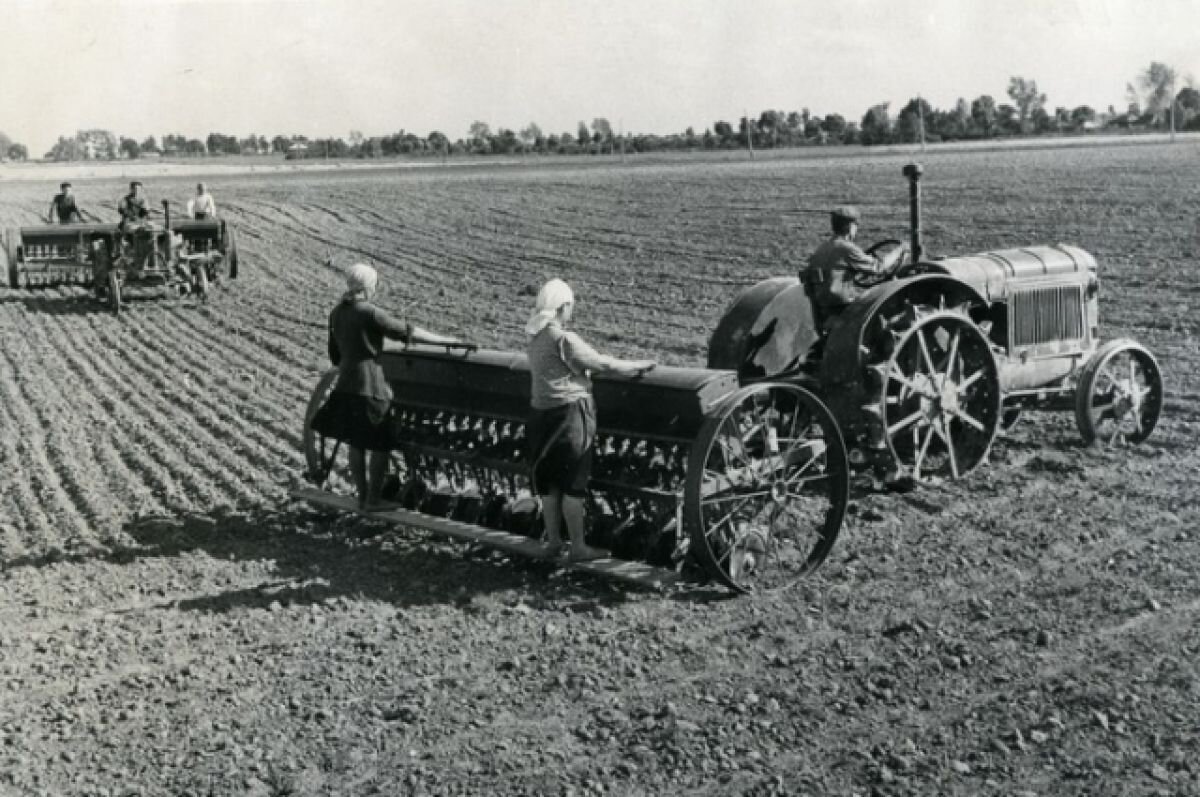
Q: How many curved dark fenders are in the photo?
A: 2